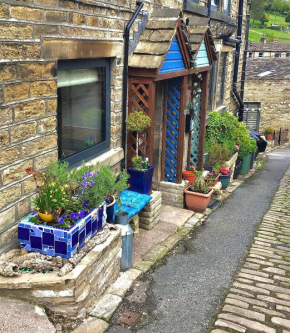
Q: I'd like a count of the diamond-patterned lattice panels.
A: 3